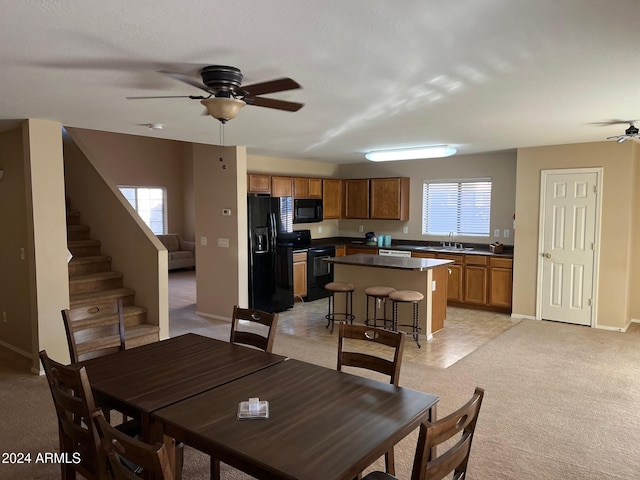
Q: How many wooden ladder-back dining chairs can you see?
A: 6